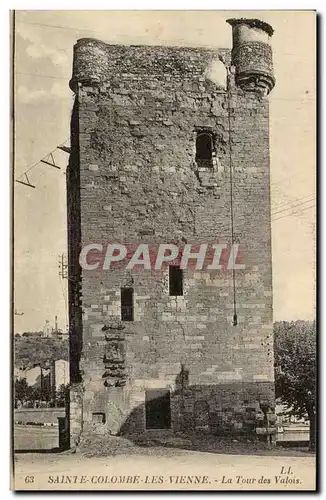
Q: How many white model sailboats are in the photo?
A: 0